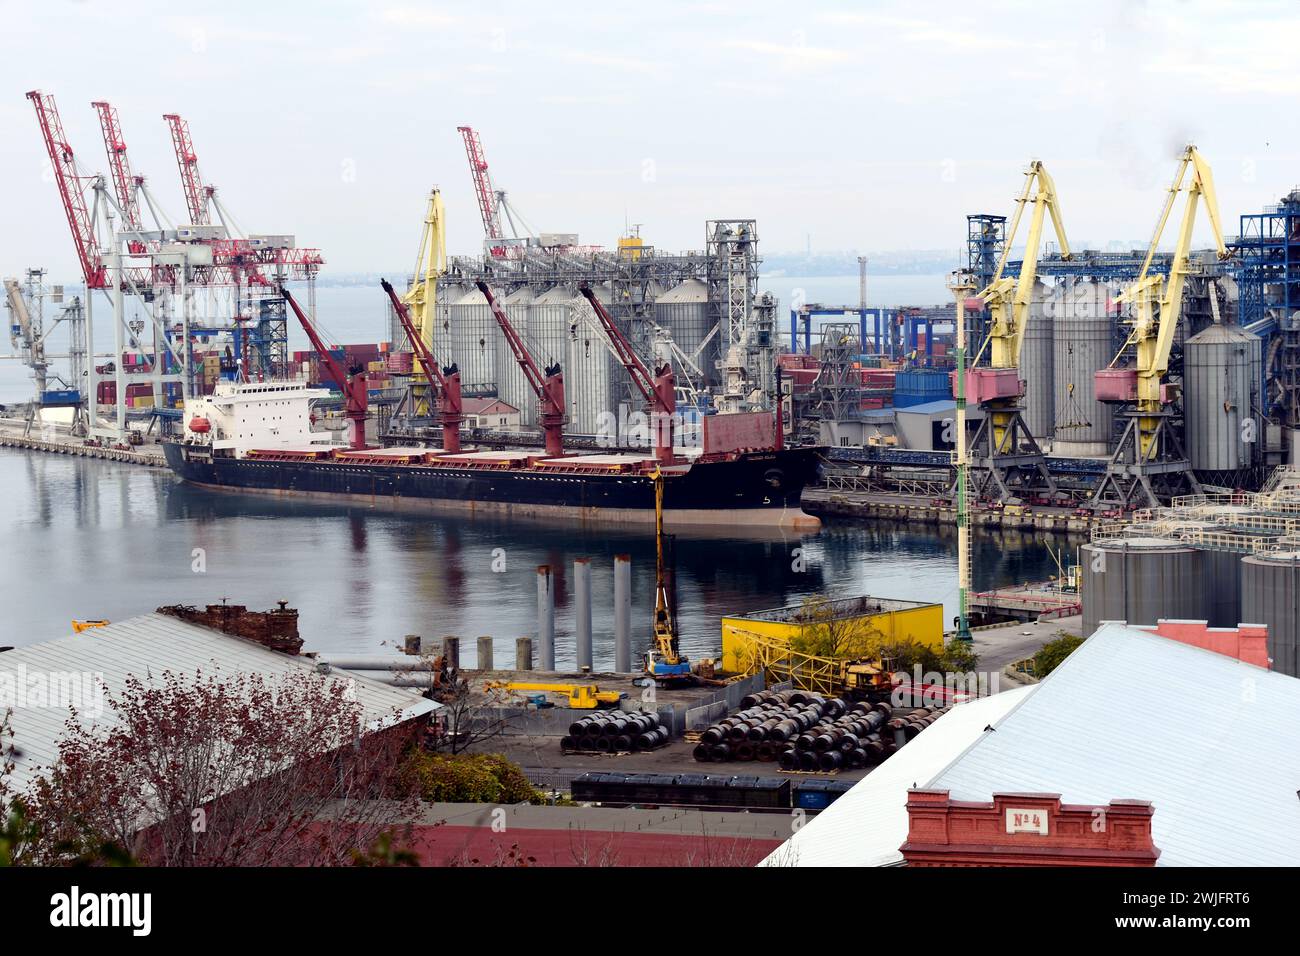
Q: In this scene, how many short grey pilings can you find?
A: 4